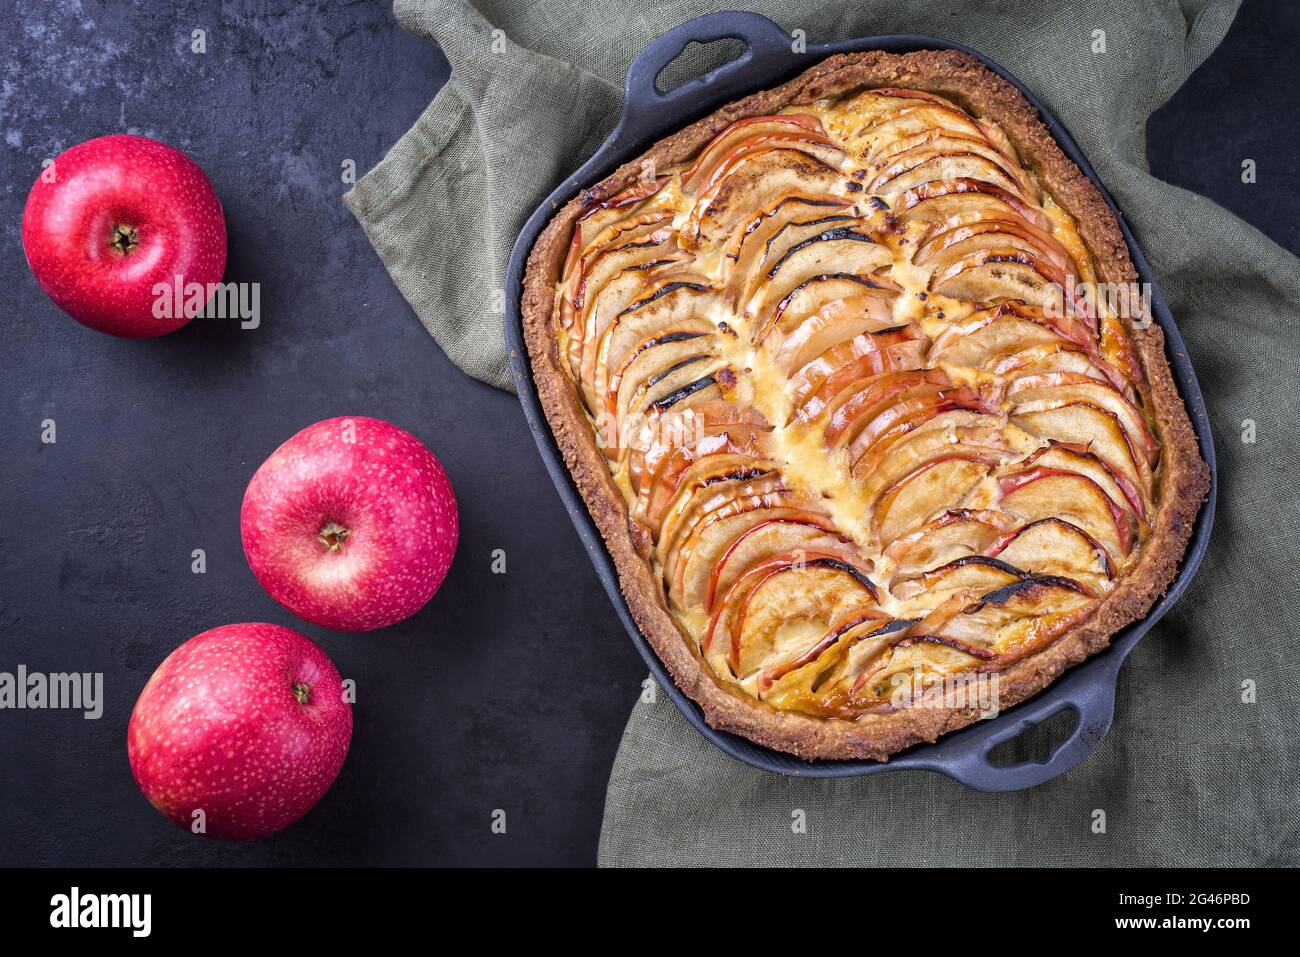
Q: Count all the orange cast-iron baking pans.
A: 0